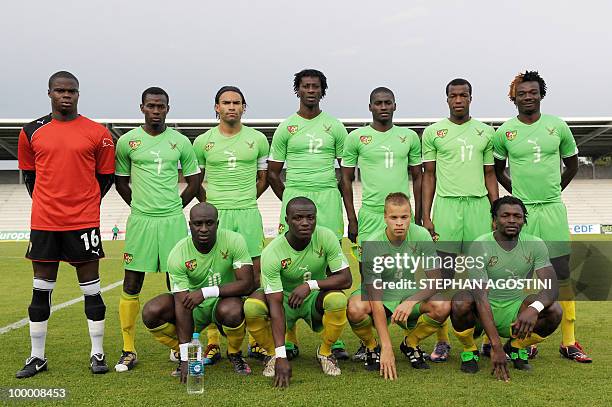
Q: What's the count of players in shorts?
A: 11